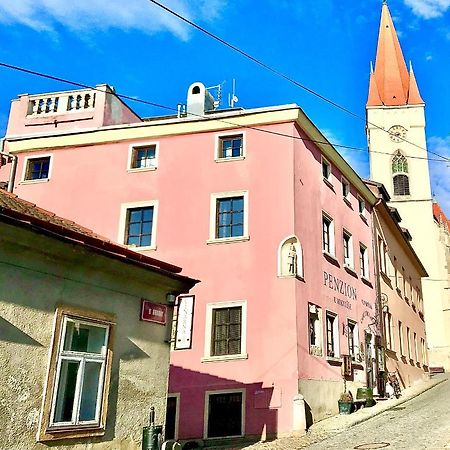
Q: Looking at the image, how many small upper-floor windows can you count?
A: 6